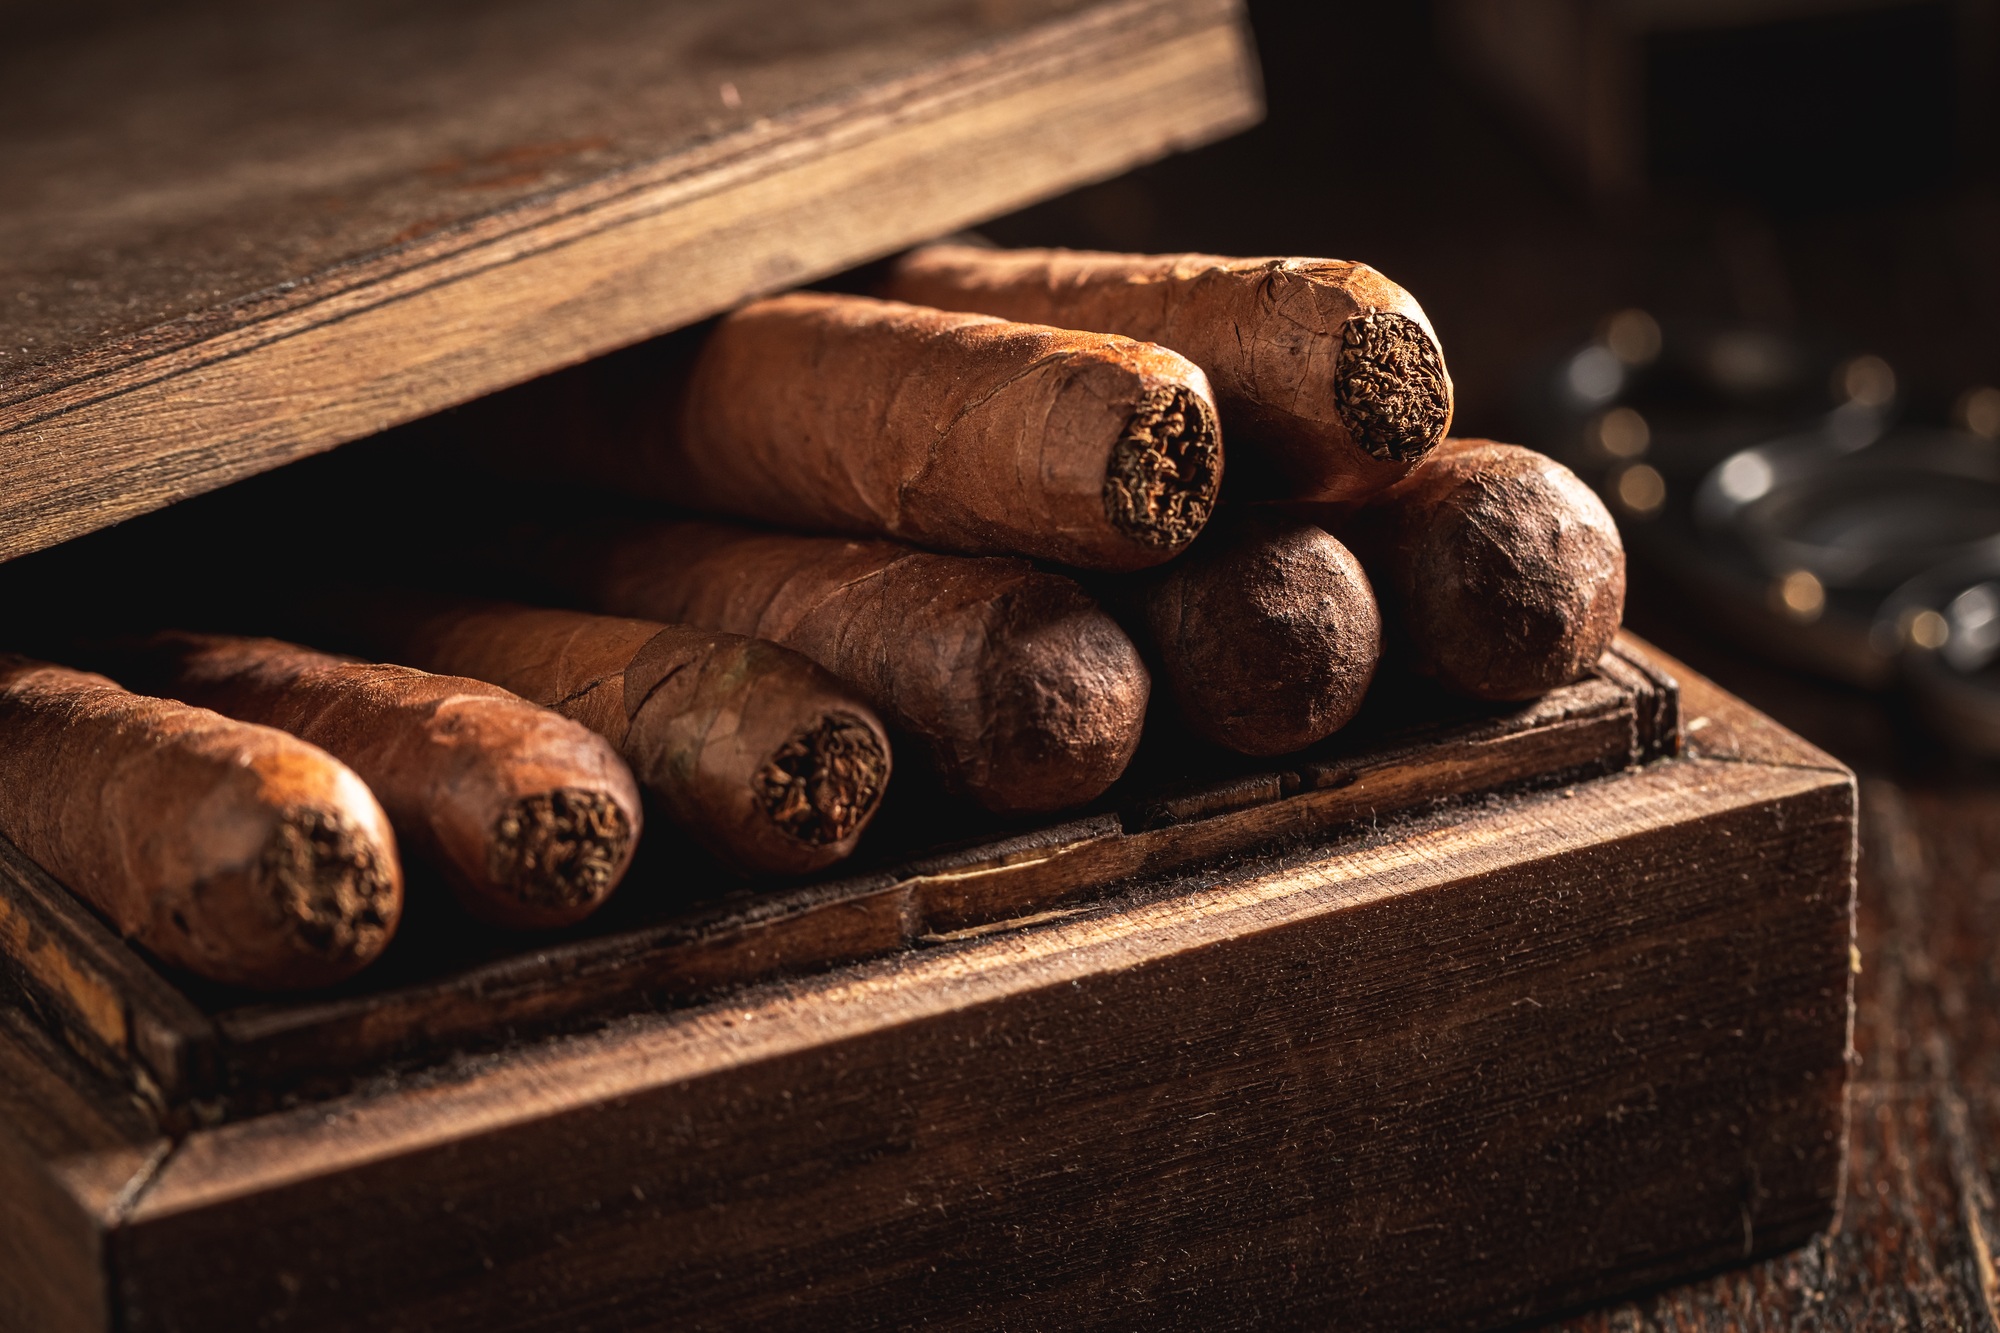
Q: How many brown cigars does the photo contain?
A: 8